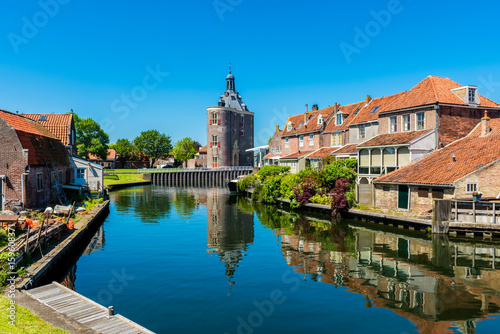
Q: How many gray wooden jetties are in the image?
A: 1